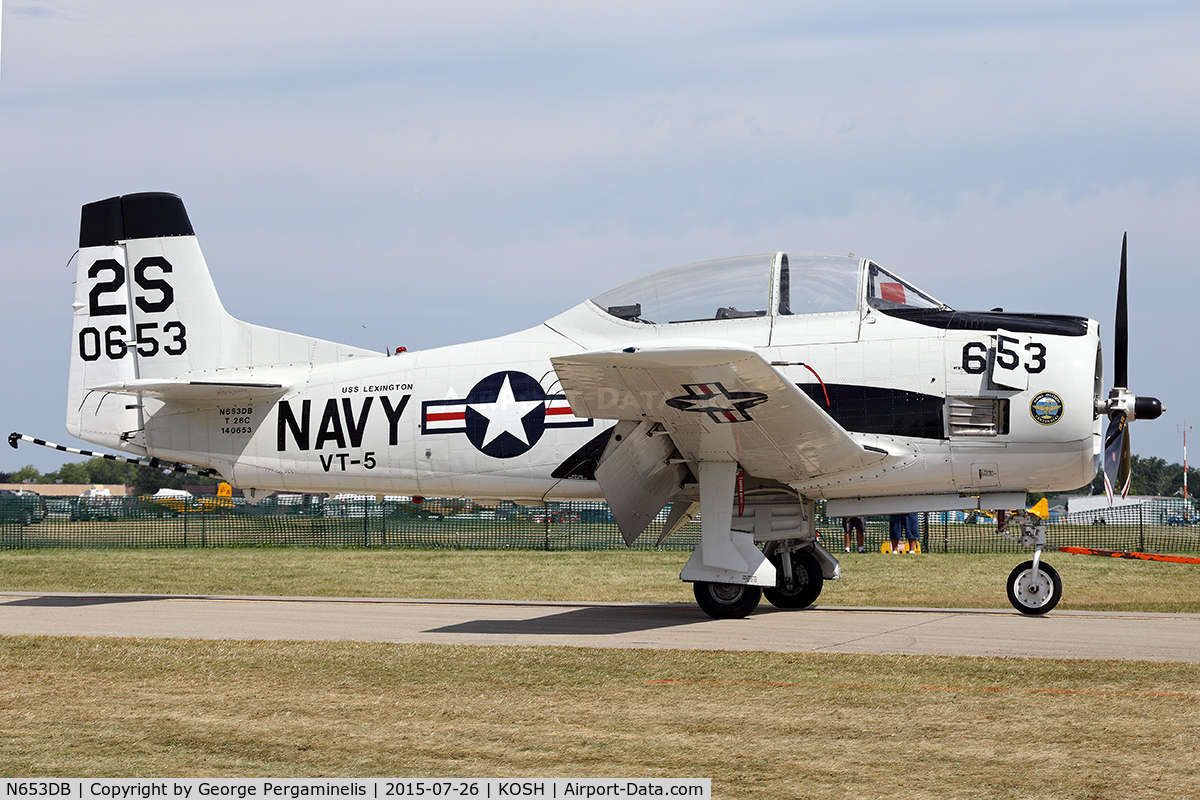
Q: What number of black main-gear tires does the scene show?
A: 2